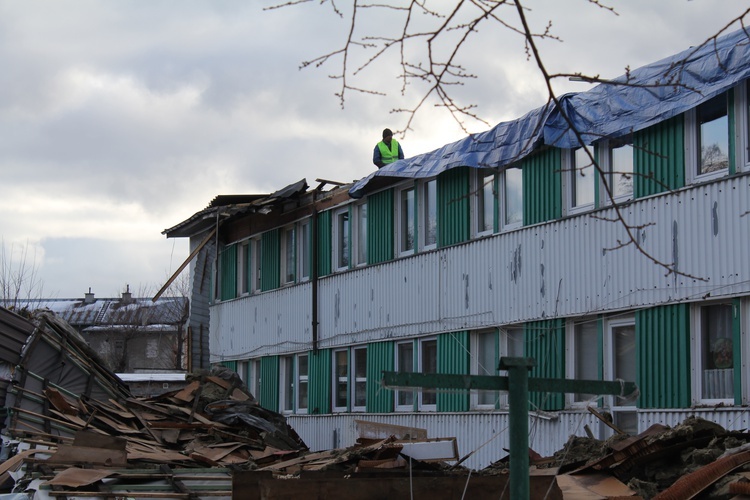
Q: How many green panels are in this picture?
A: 14